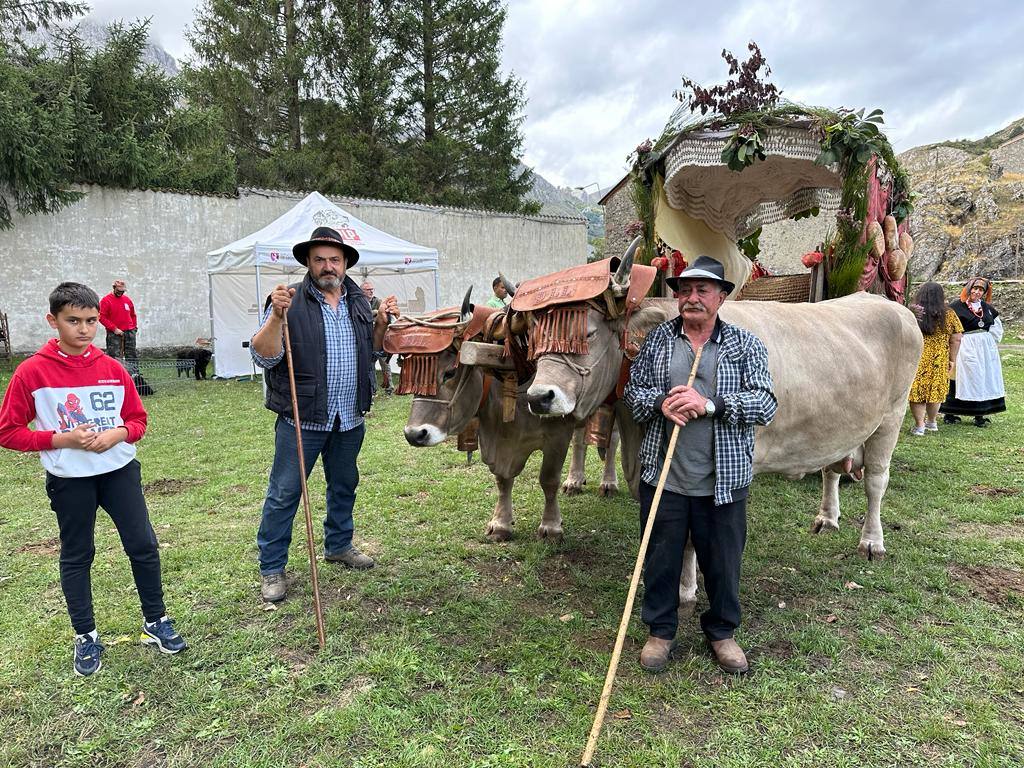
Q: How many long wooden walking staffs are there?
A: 2